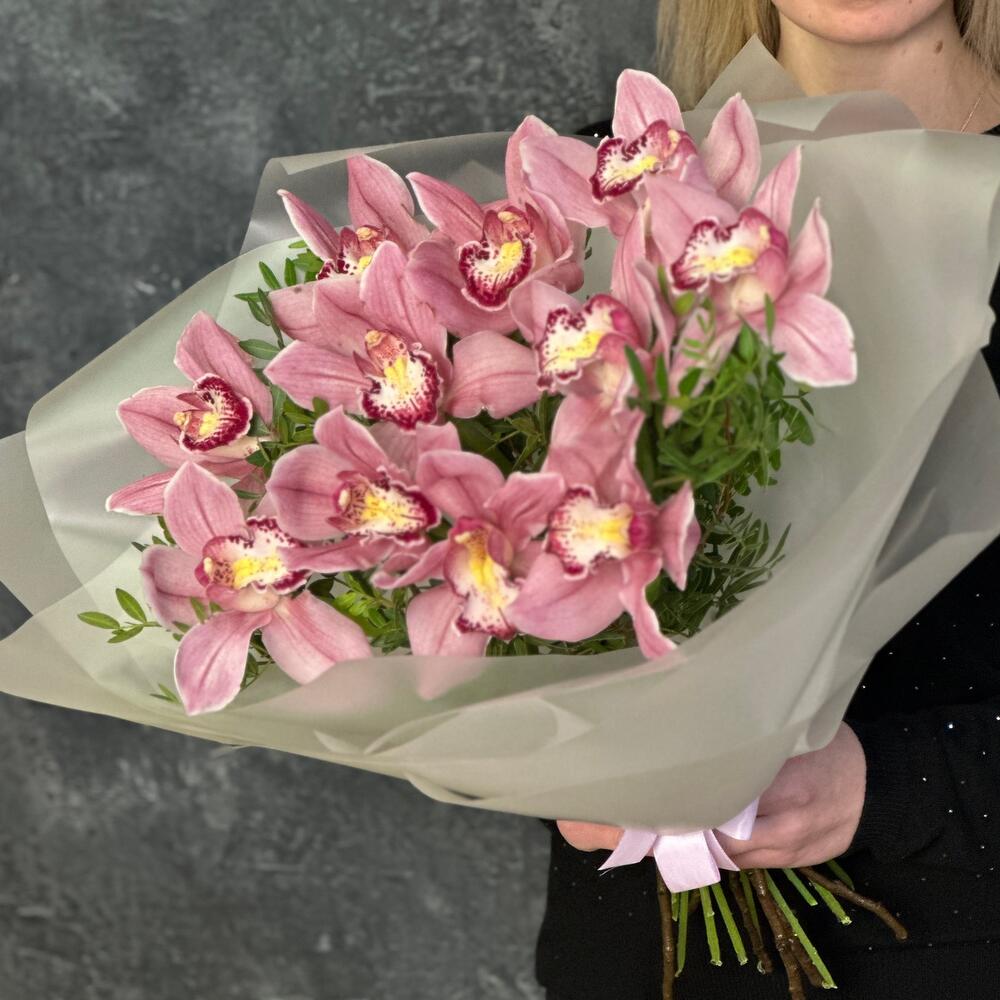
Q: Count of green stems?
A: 9